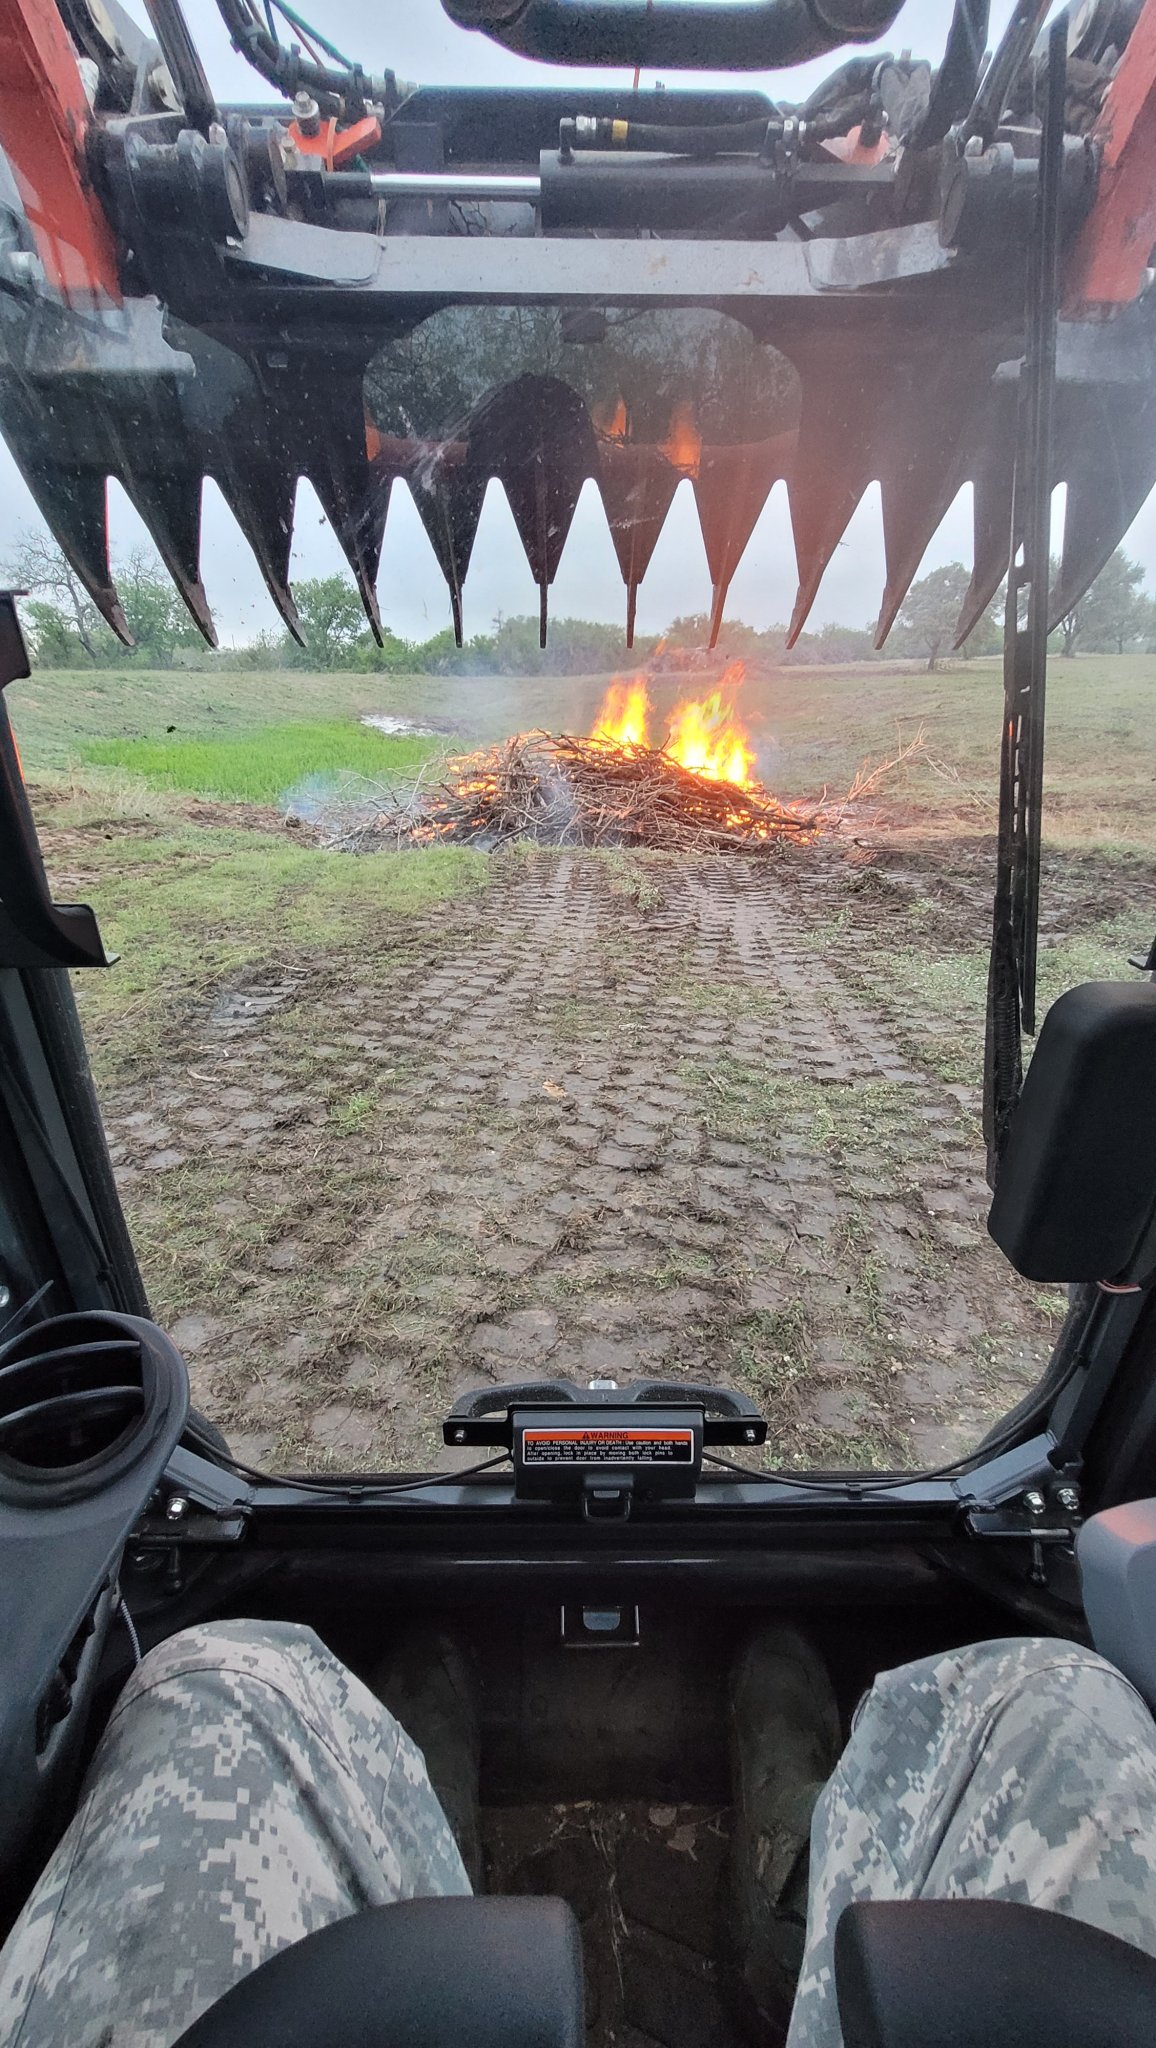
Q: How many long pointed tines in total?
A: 12